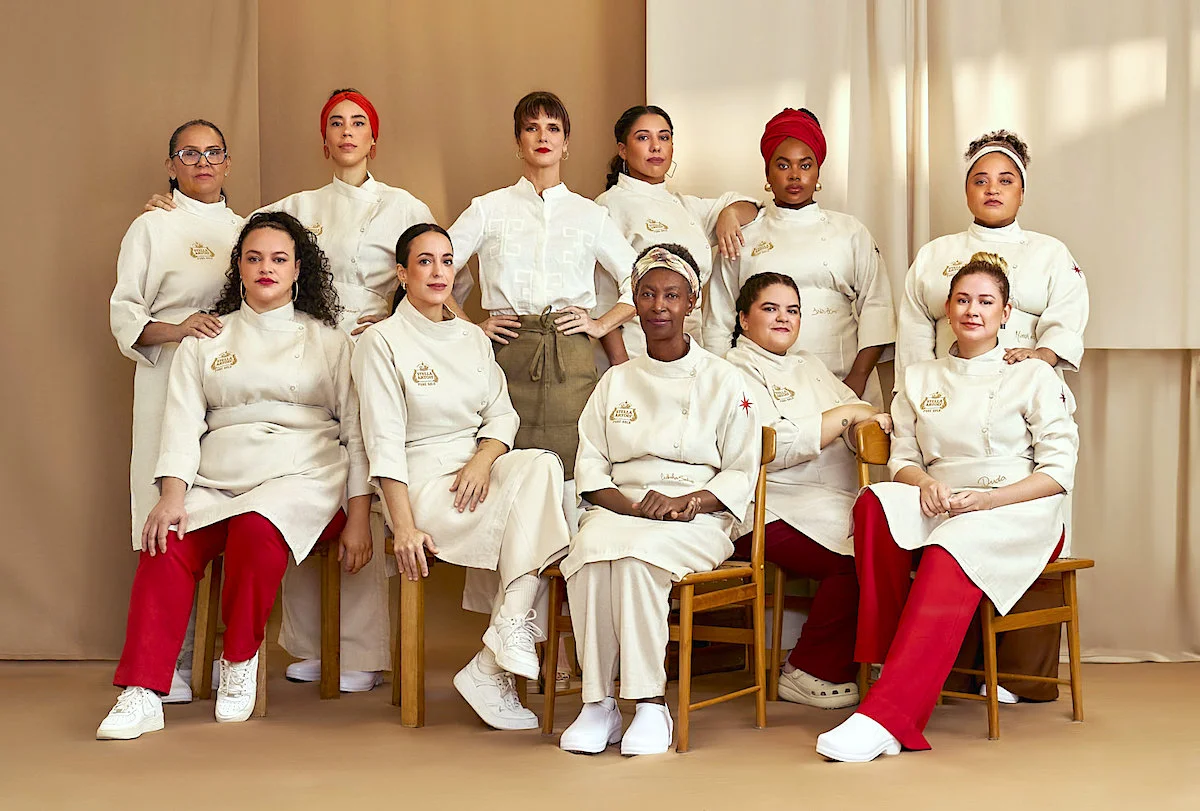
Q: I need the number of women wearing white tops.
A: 11